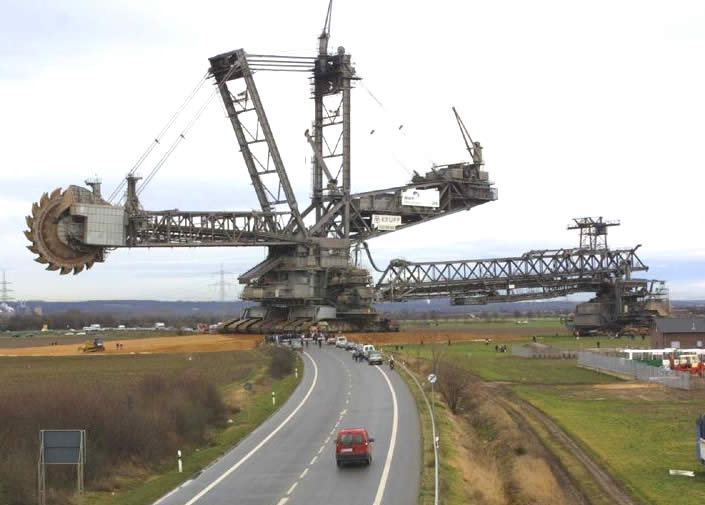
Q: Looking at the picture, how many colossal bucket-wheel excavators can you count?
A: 1